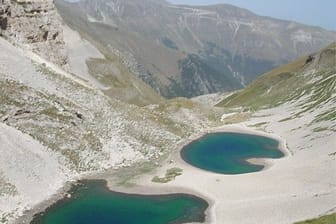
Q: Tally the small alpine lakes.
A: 2